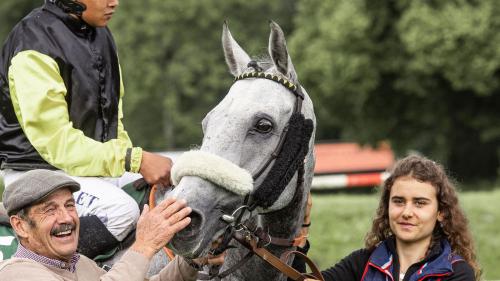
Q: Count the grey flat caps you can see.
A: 1